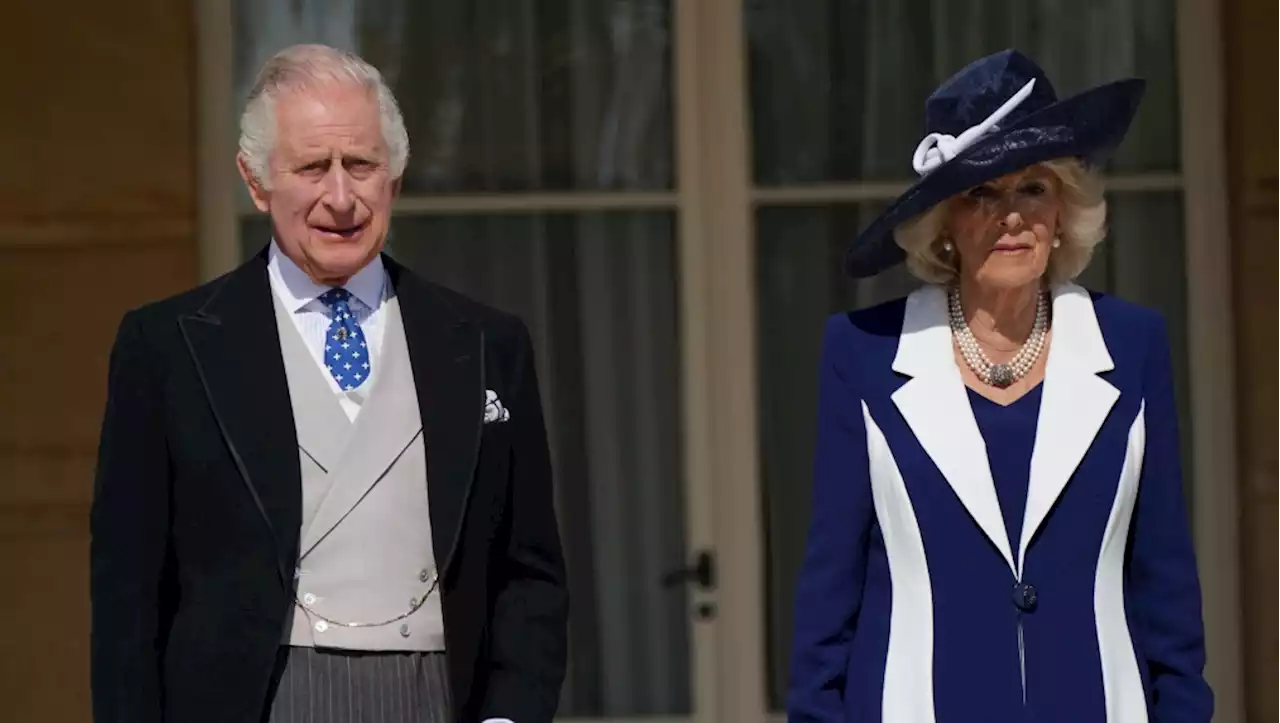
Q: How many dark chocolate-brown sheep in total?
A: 0